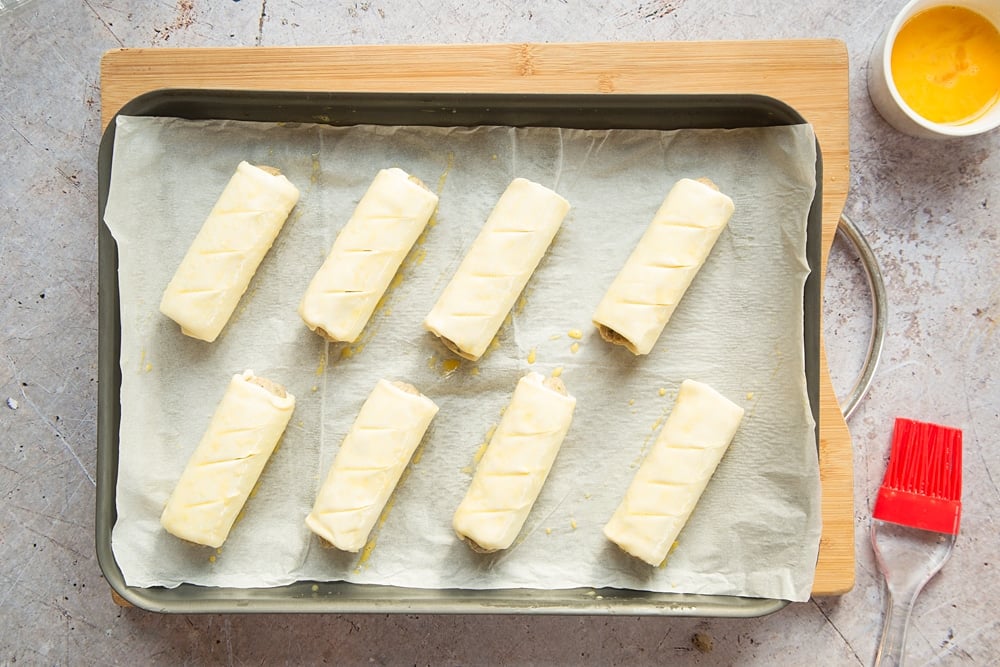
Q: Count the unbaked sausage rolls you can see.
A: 8